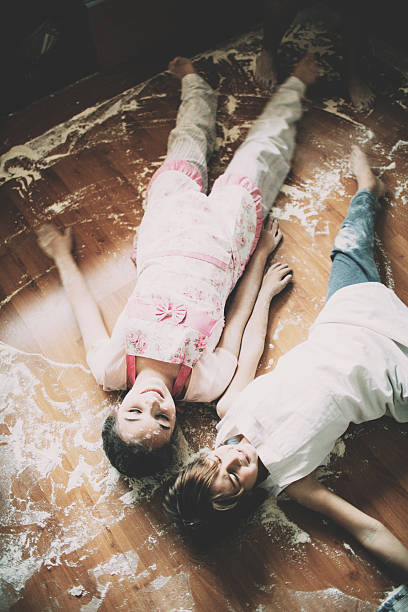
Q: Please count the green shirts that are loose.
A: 0